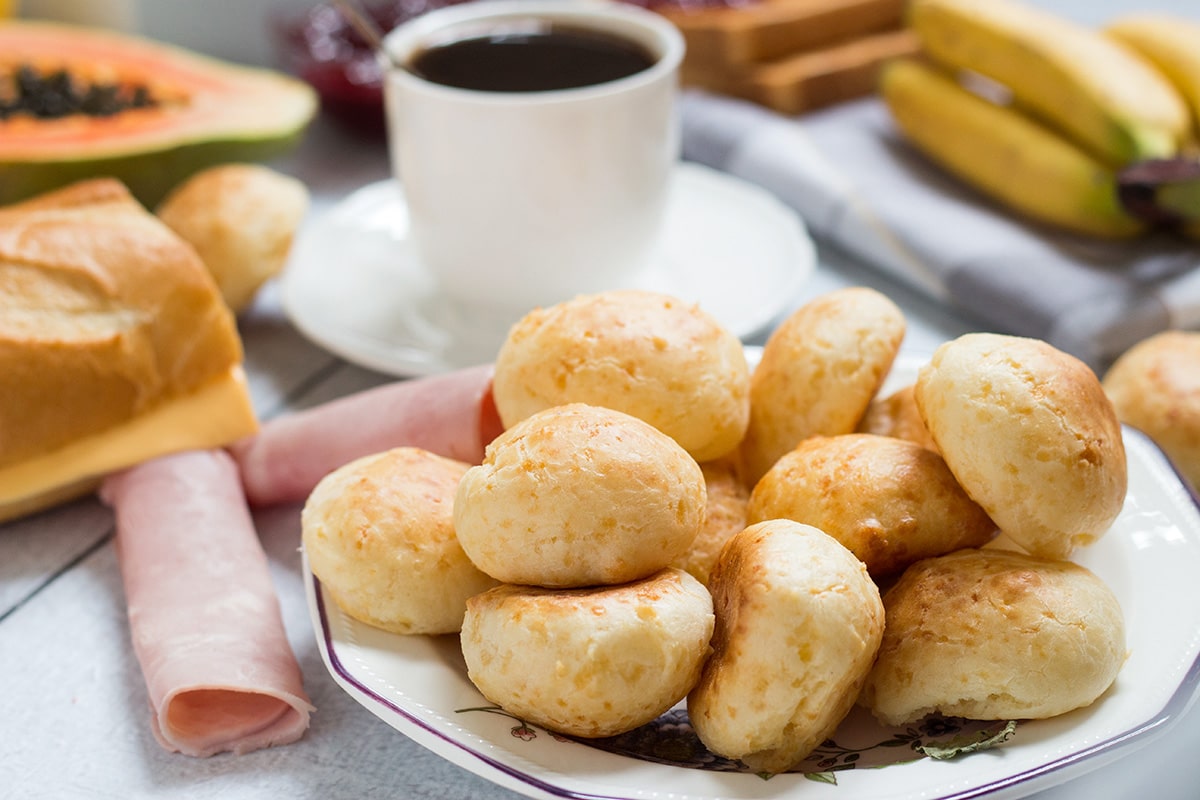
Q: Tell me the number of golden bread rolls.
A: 13